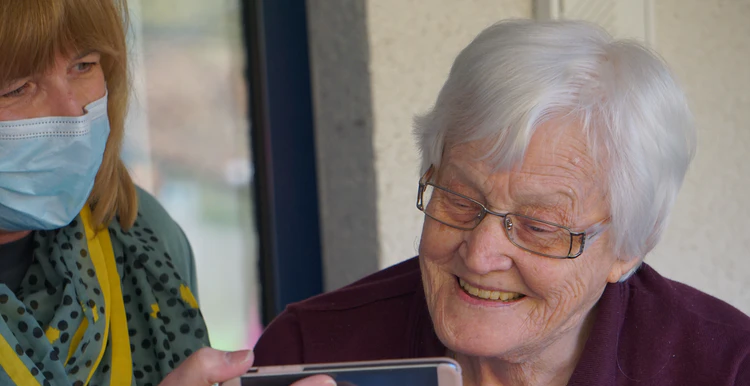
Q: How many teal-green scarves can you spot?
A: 1